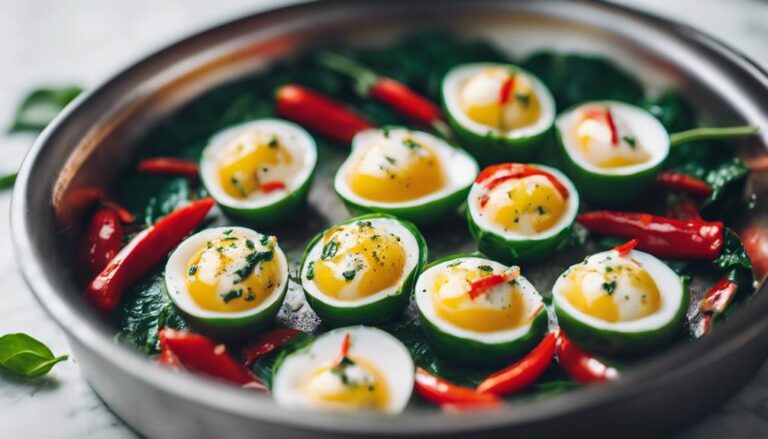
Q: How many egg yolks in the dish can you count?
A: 10